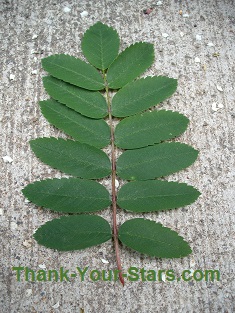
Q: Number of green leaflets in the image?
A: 13